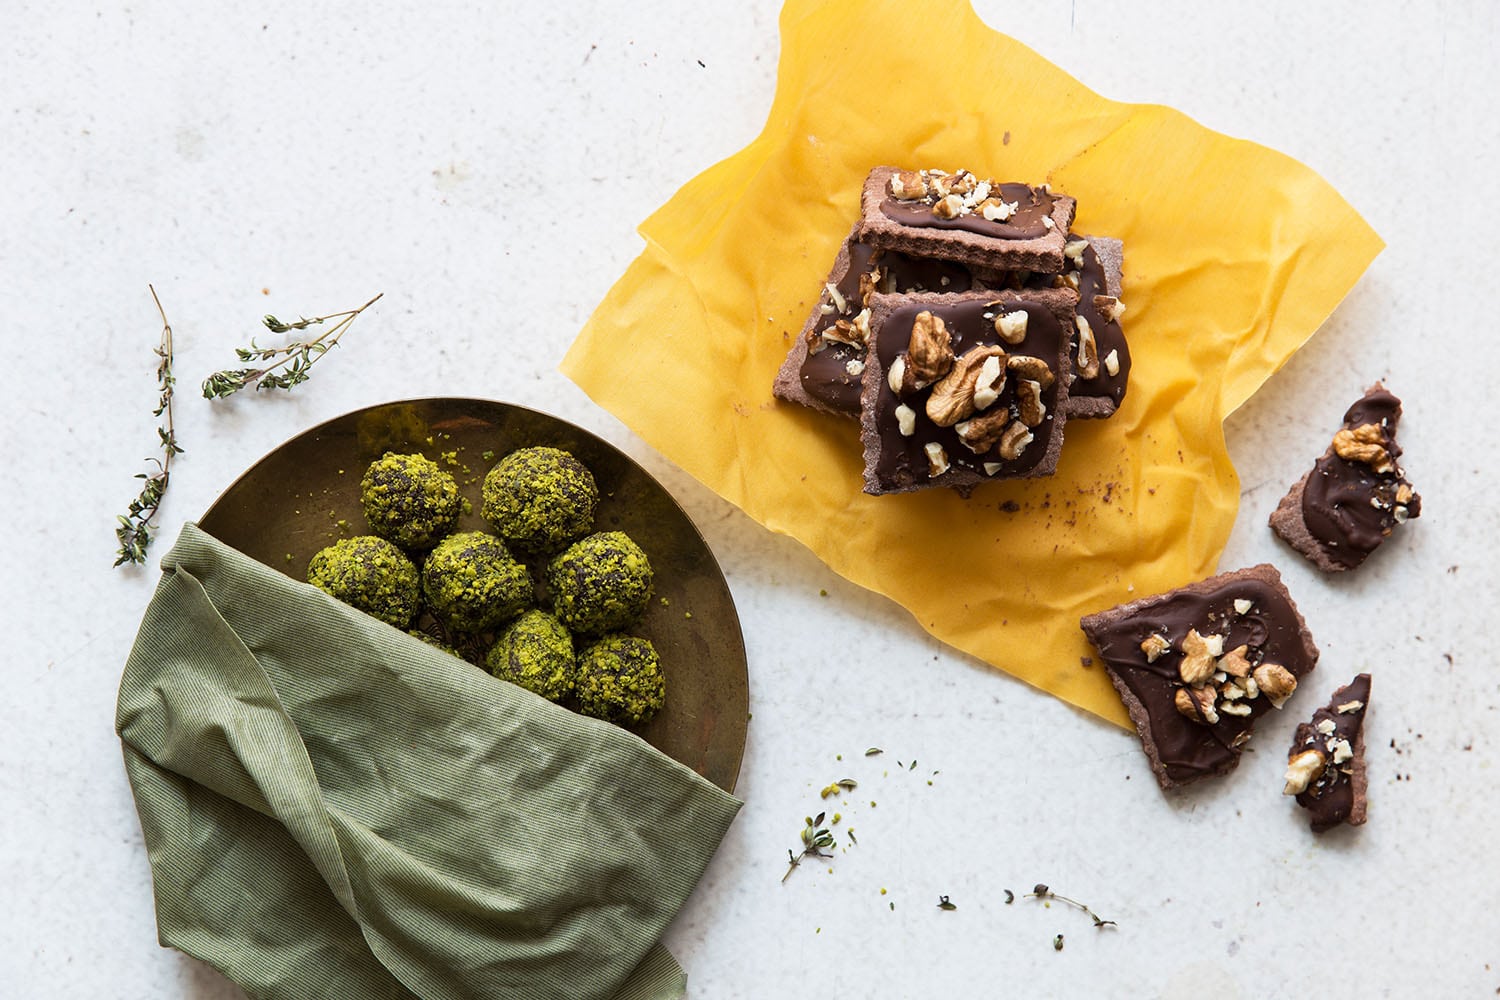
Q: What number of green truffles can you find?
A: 8